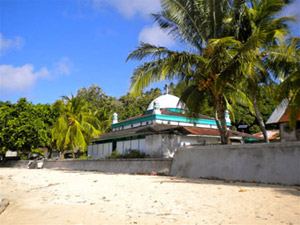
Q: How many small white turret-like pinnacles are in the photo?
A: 3